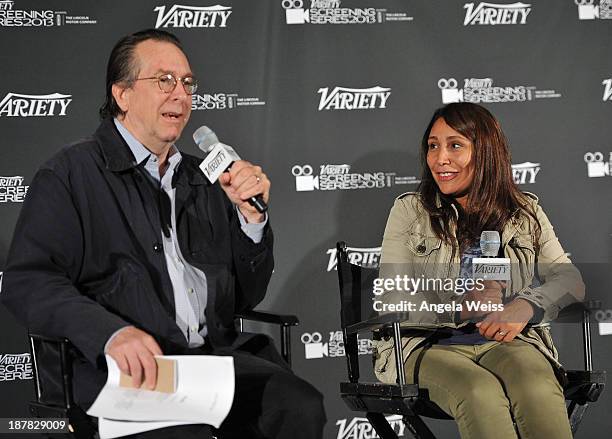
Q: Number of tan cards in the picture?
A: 1